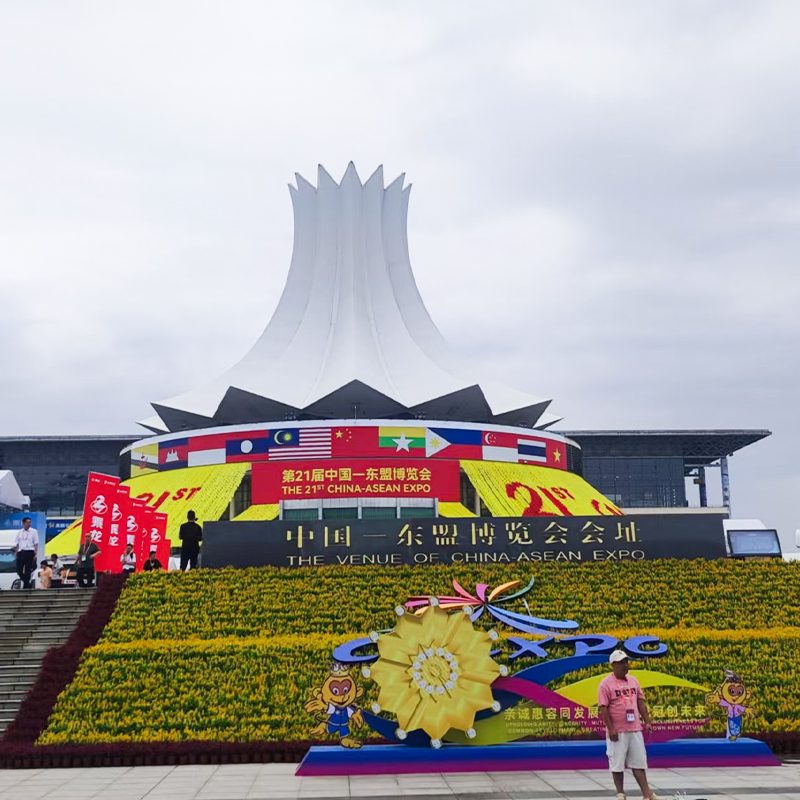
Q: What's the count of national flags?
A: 11